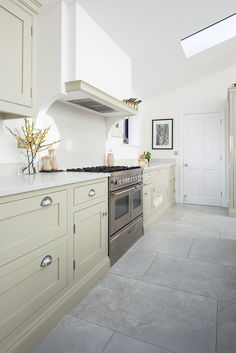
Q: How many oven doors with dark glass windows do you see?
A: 2